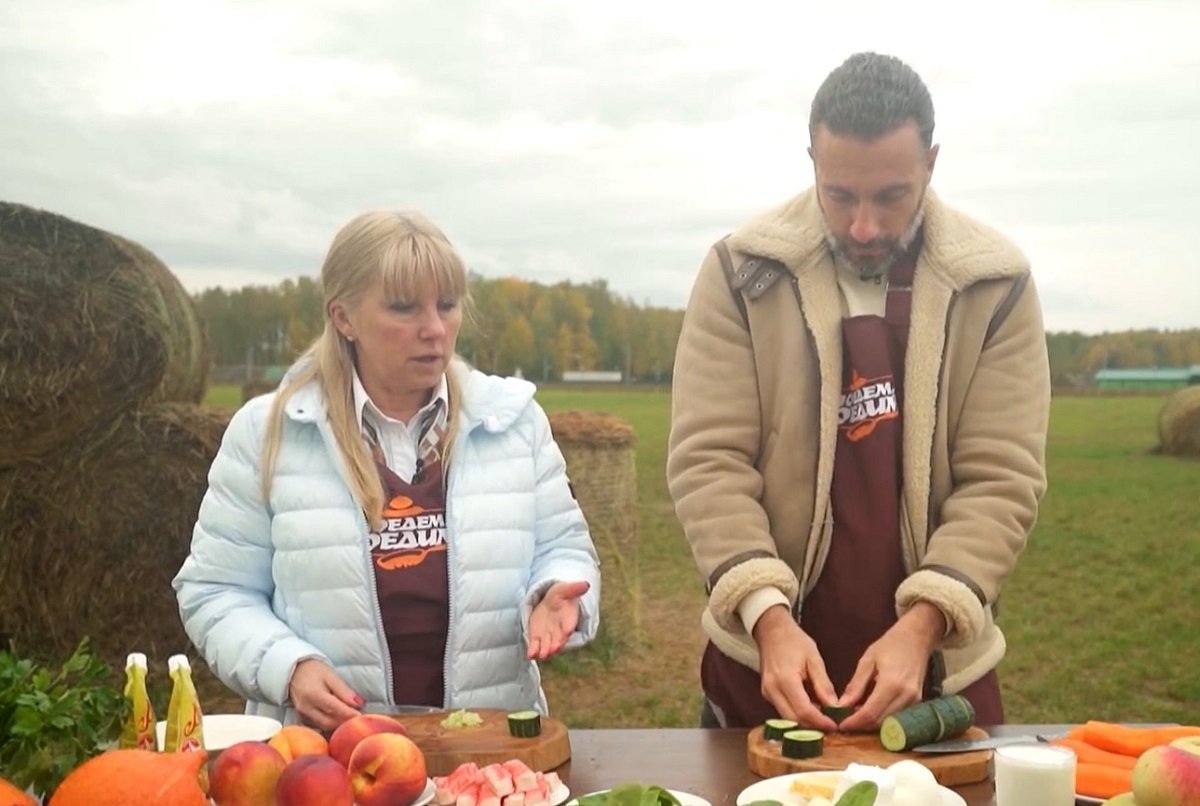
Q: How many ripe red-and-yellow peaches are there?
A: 5